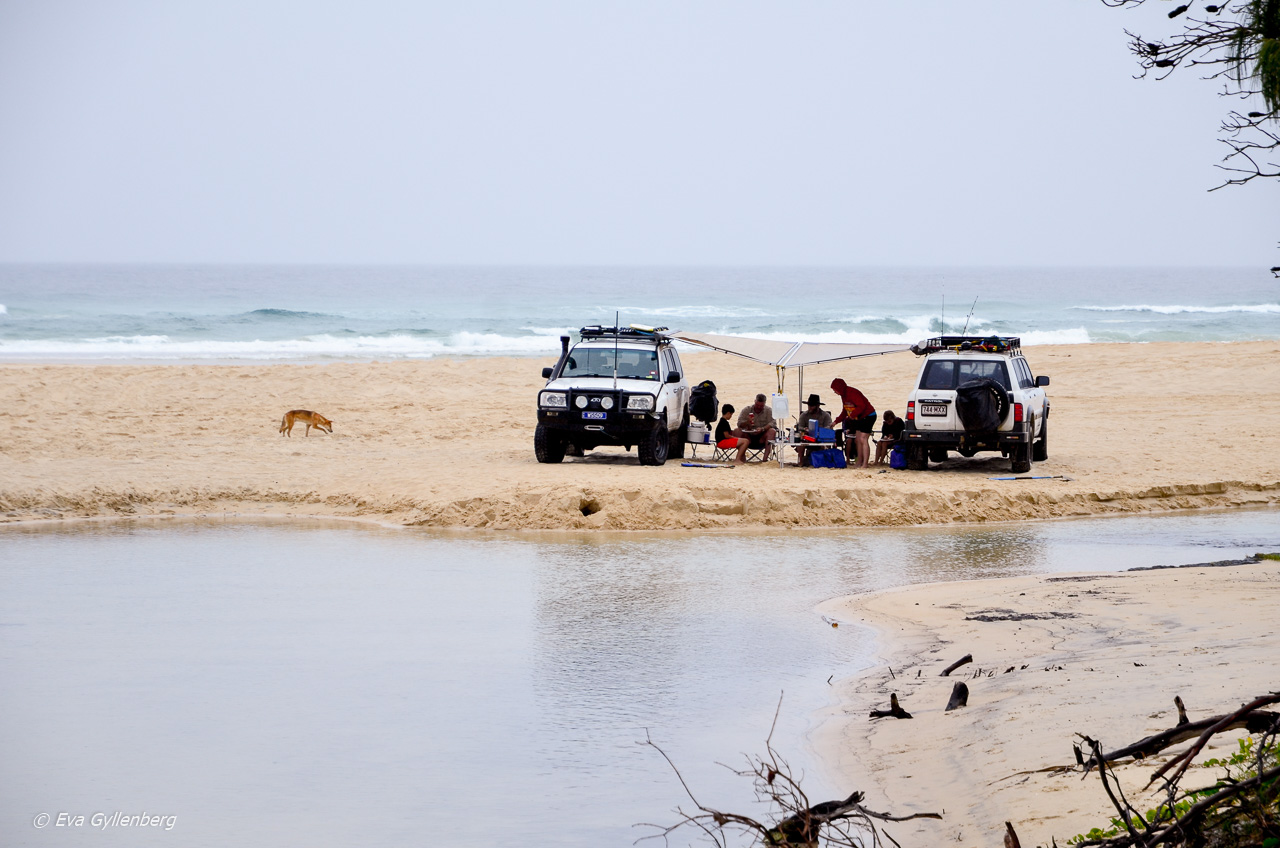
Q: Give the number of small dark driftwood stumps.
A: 3